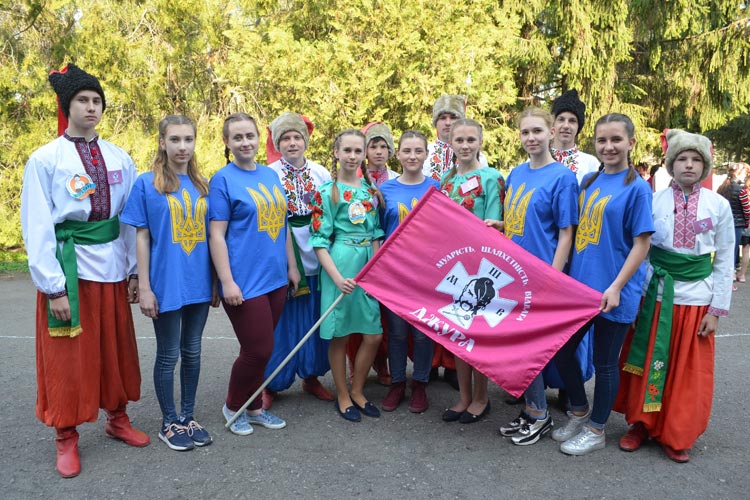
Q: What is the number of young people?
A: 13